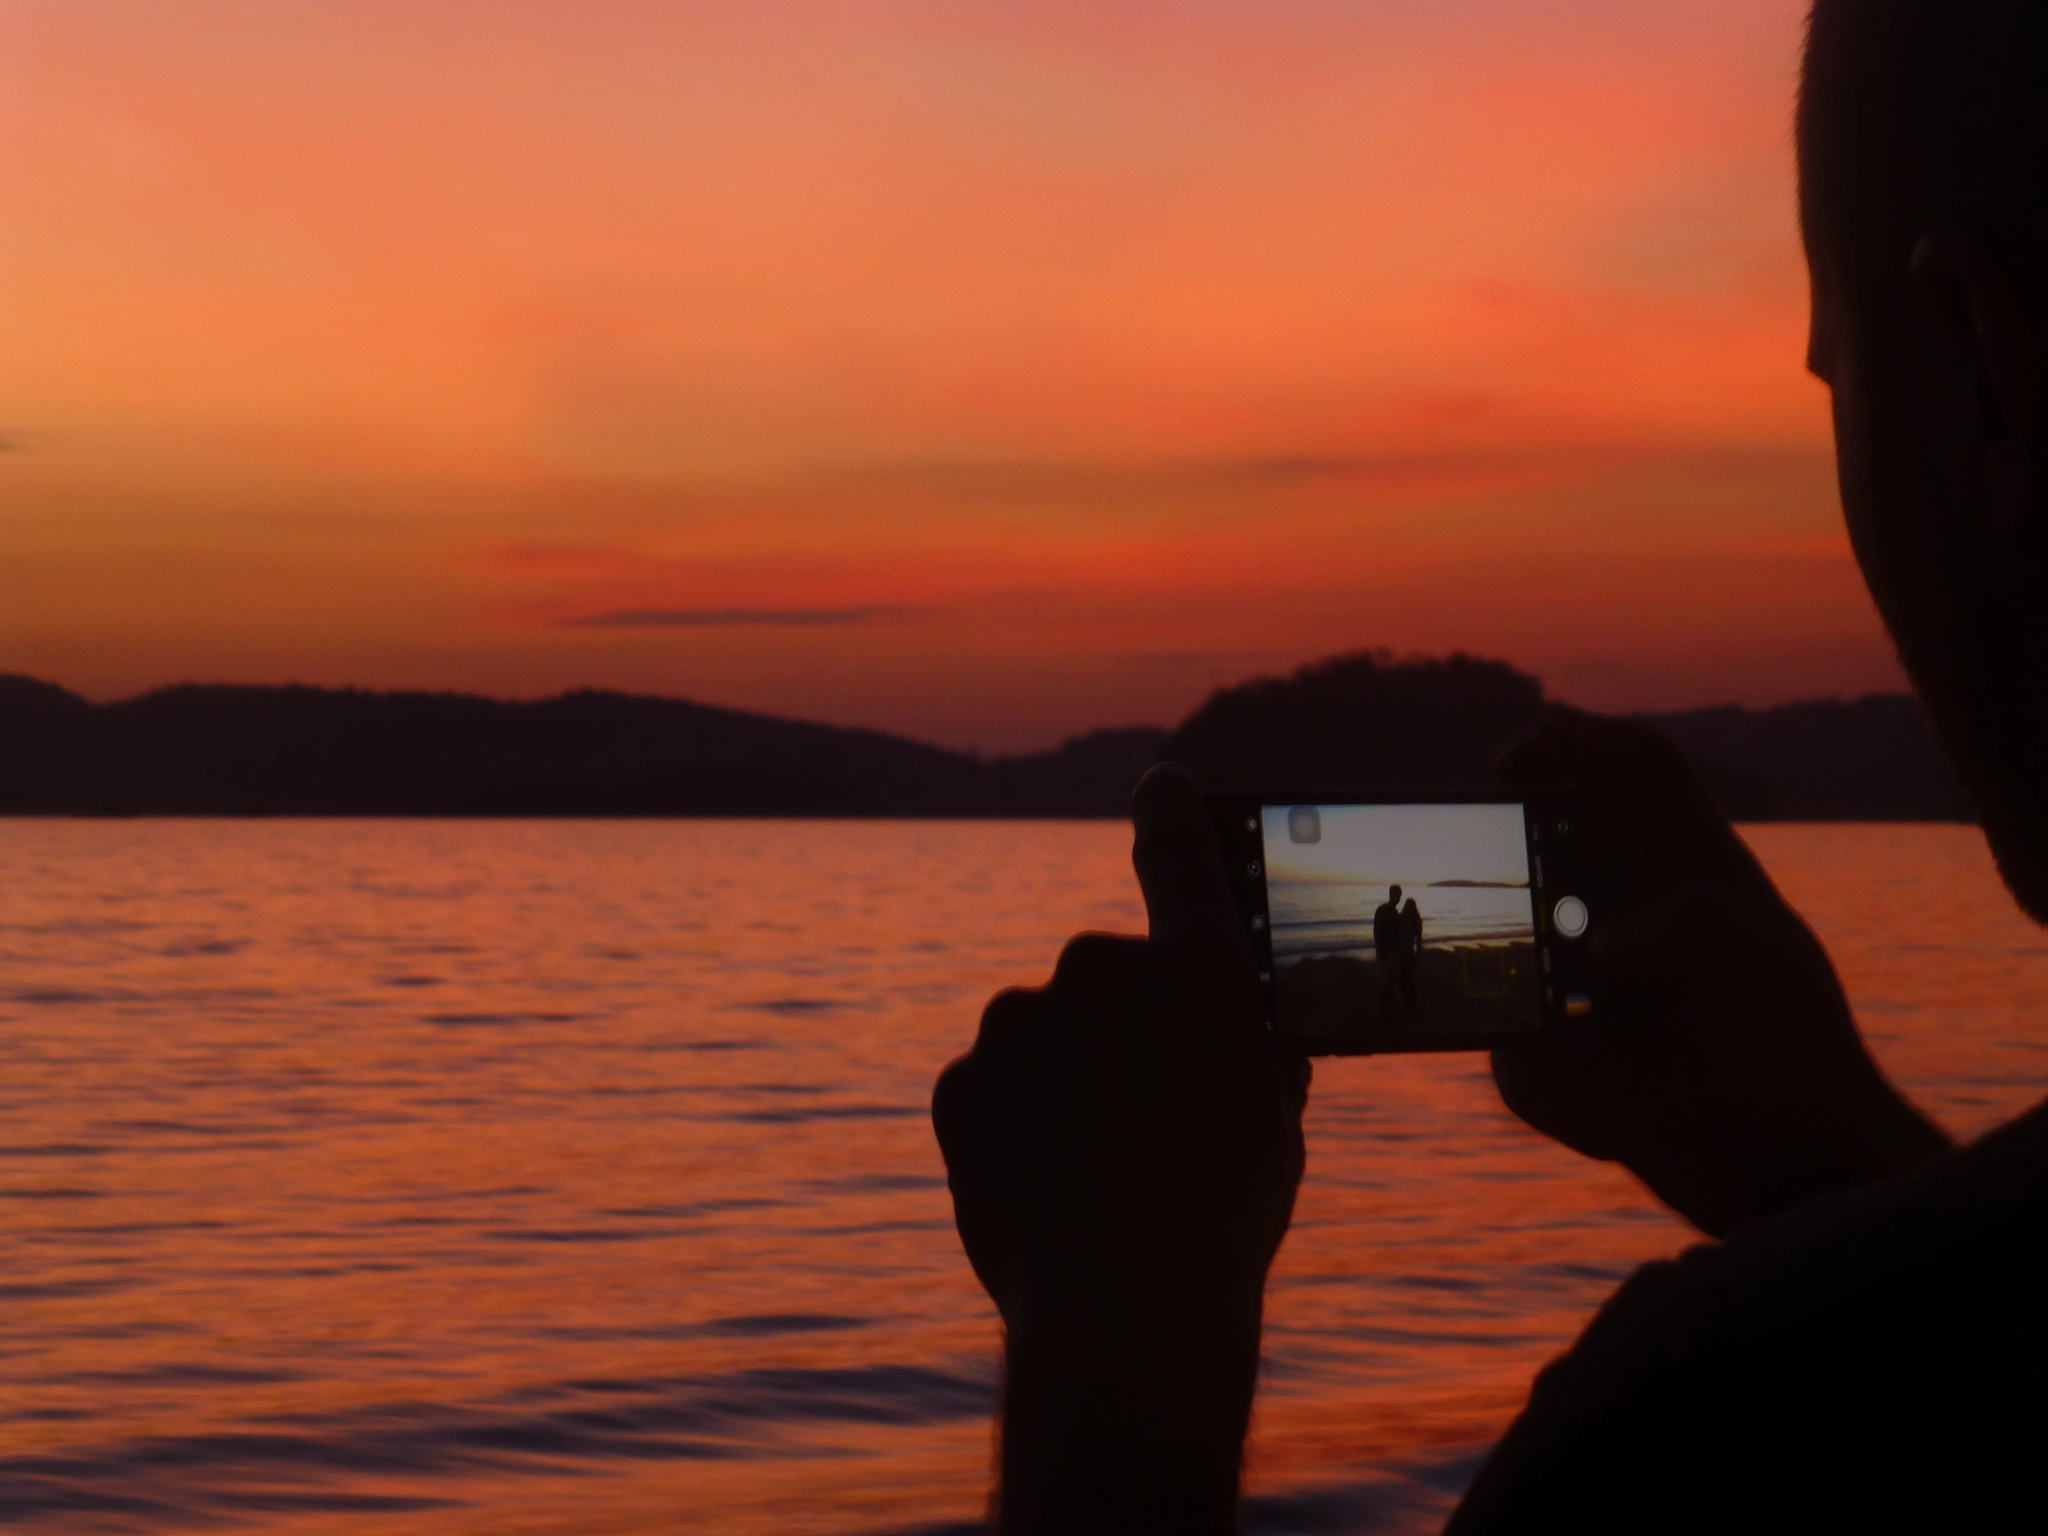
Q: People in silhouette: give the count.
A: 3